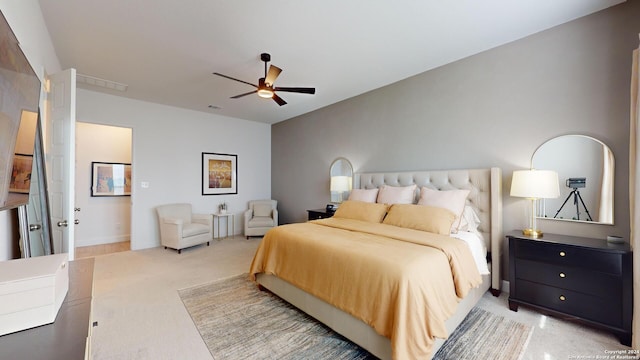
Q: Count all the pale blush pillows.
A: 3